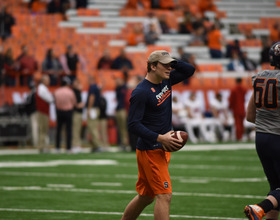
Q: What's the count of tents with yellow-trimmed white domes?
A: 0